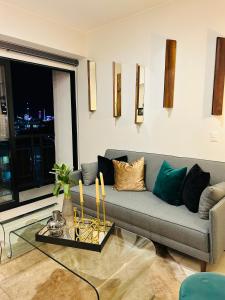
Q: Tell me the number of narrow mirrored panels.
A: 3